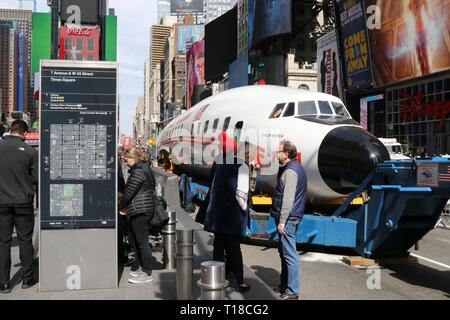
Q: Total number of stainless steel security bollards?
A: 3